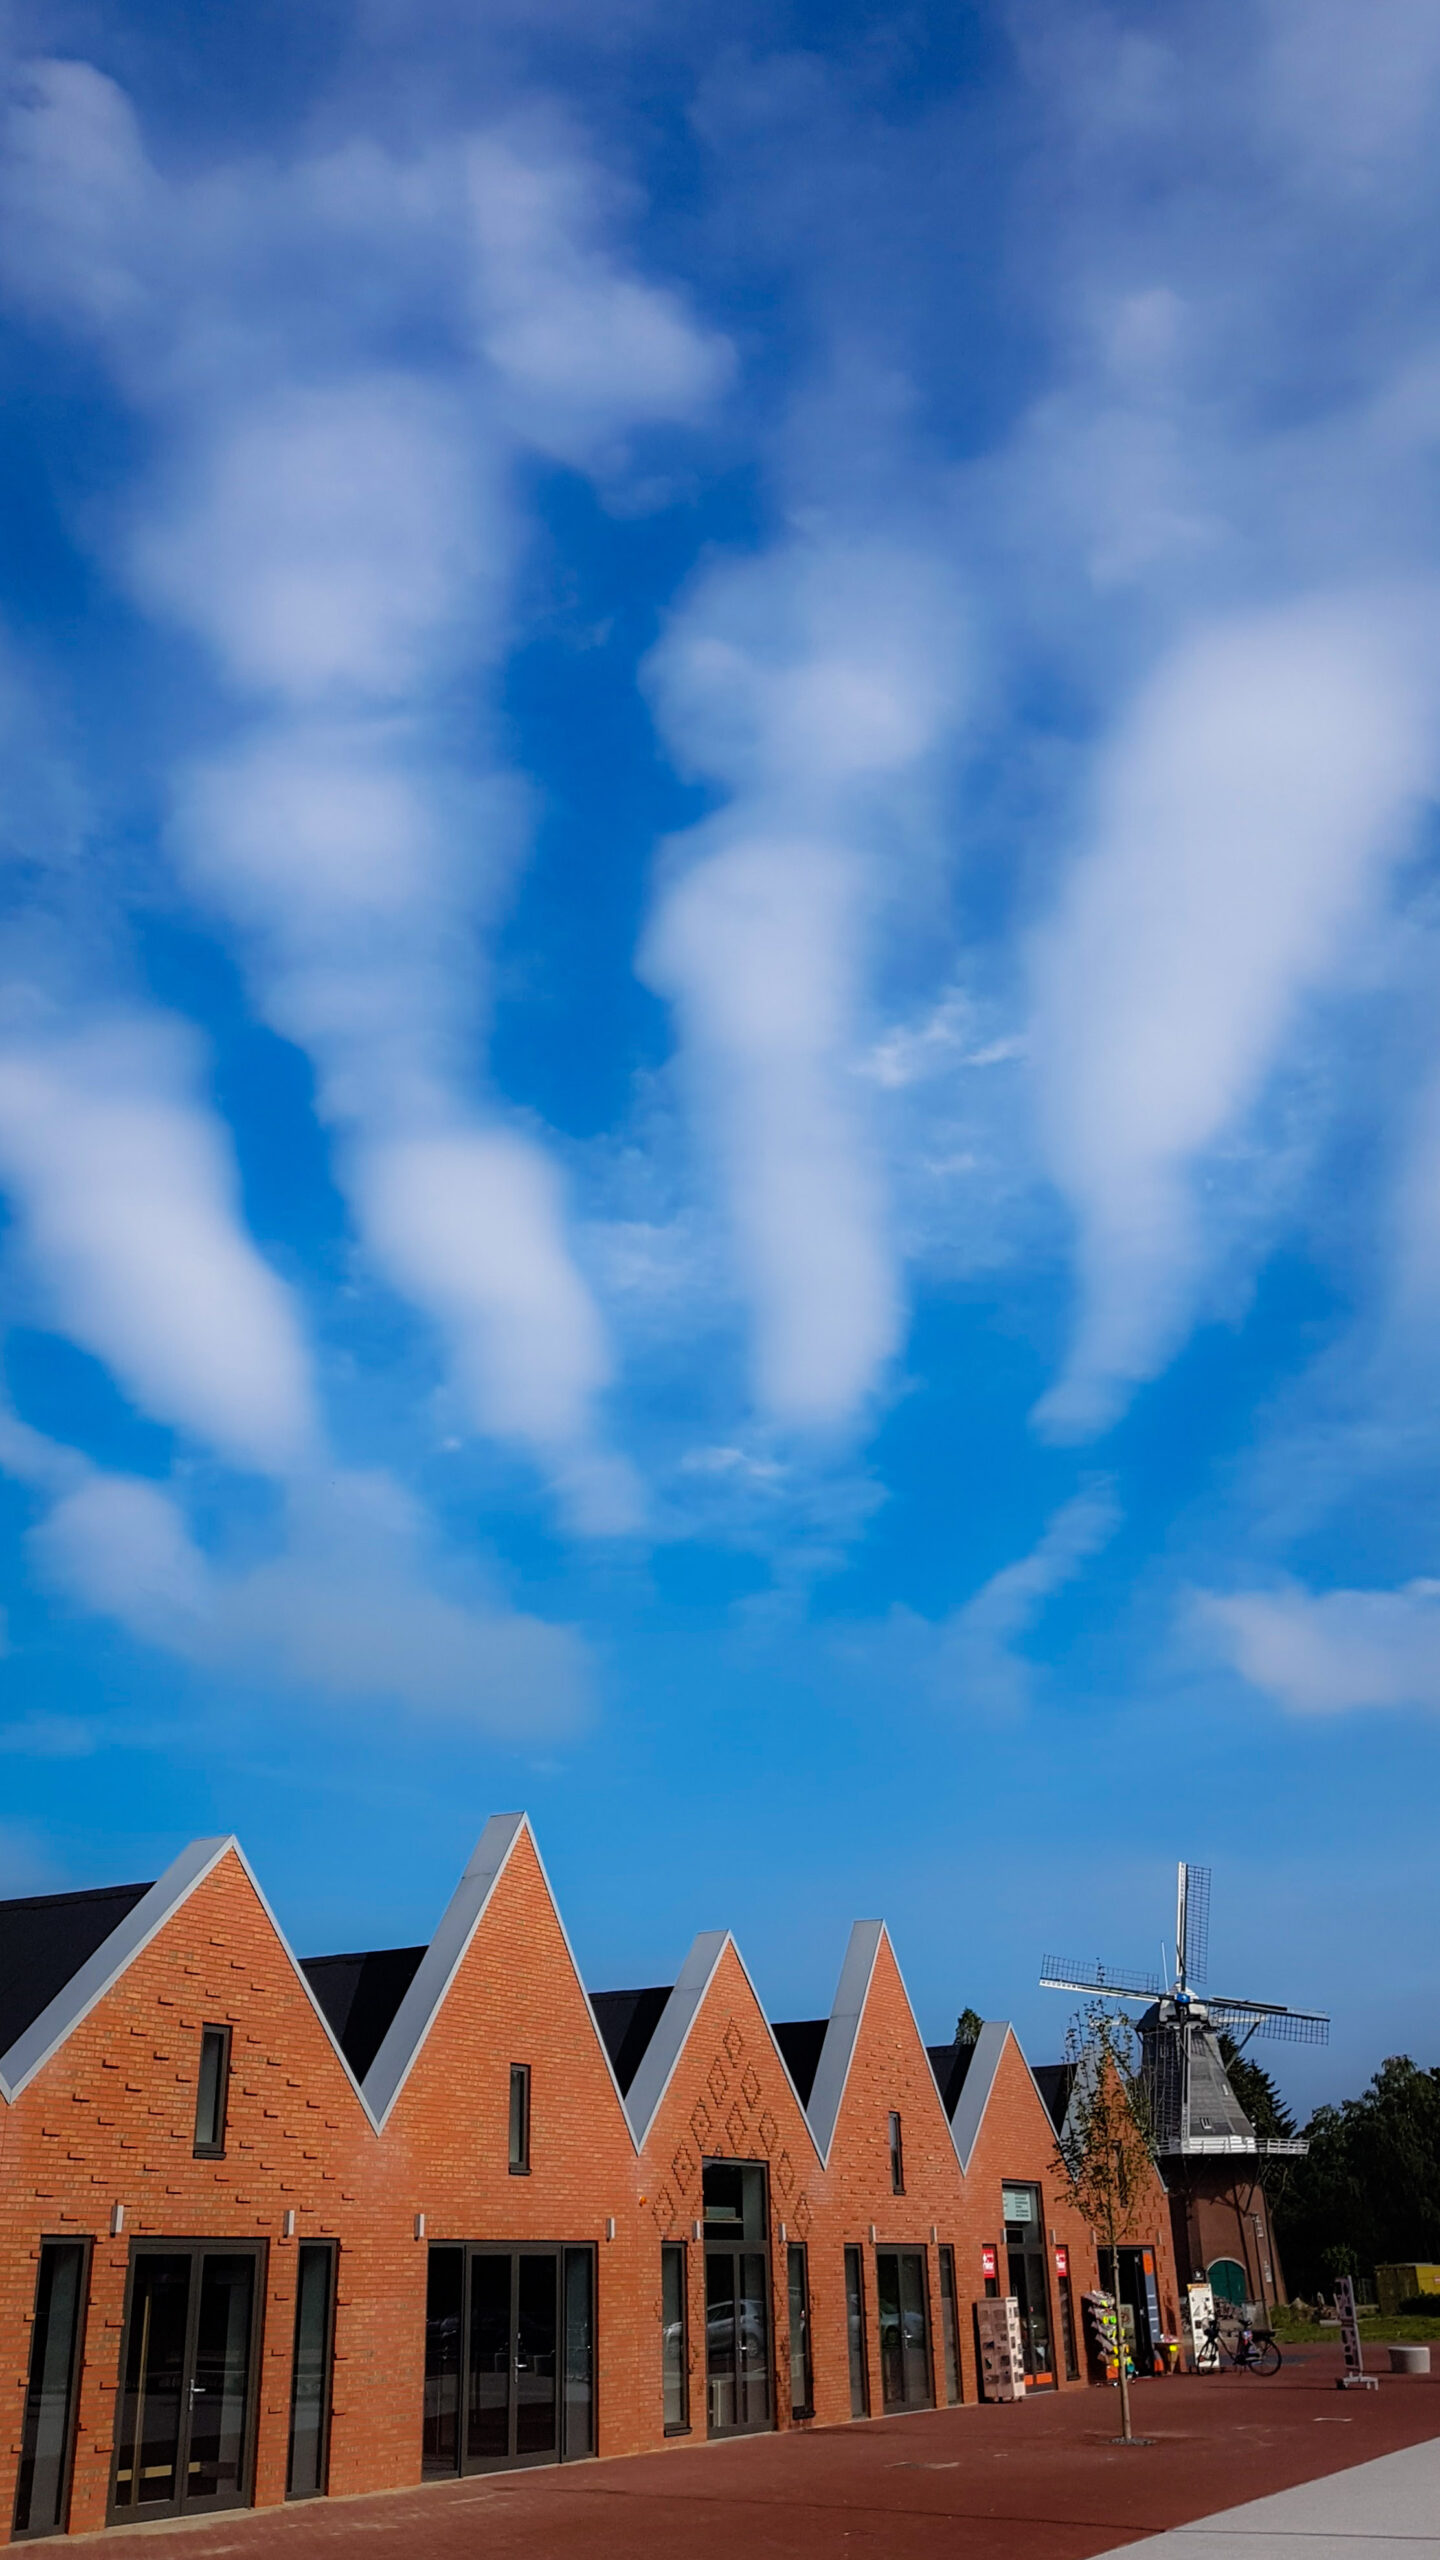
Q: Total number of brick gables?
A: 6